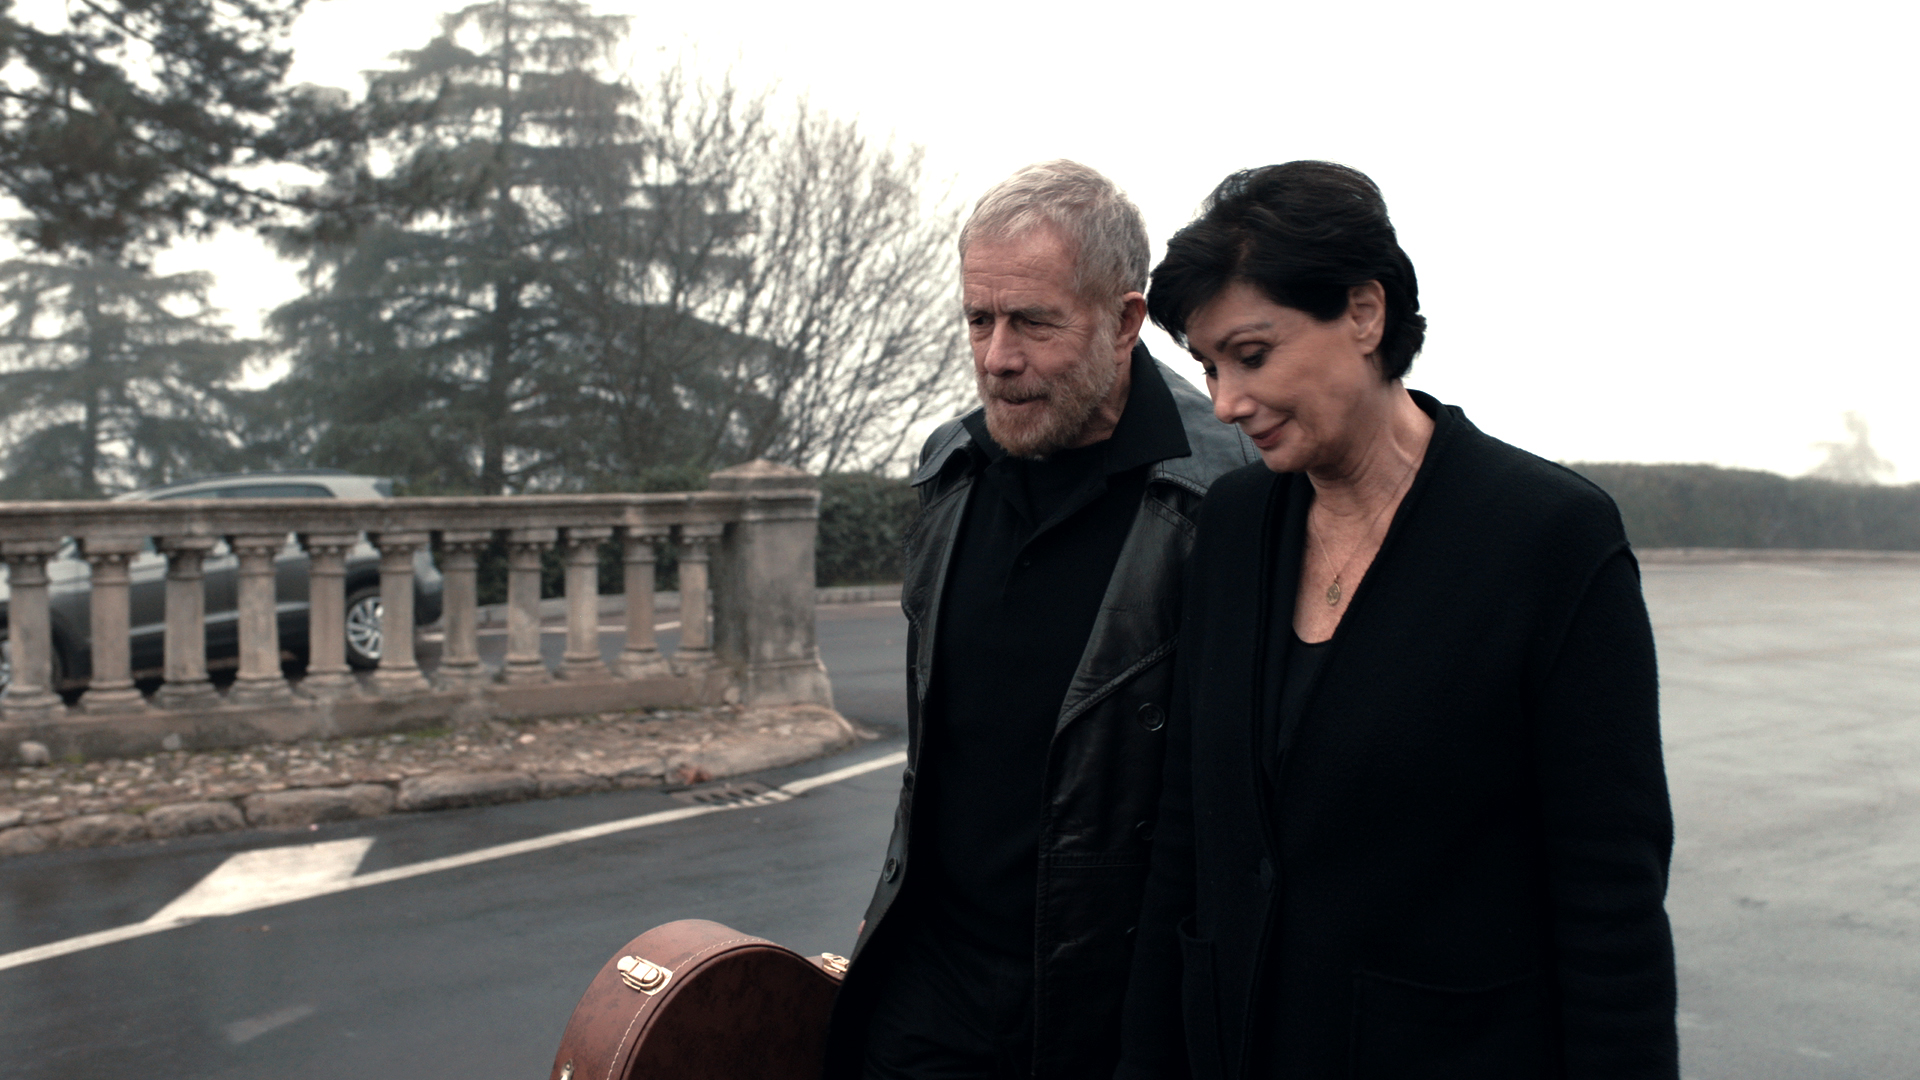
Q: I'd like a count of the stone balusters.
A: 11